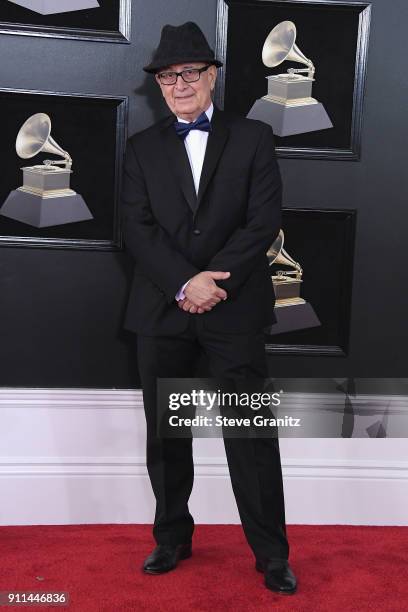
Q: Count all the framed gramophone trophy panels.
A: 4